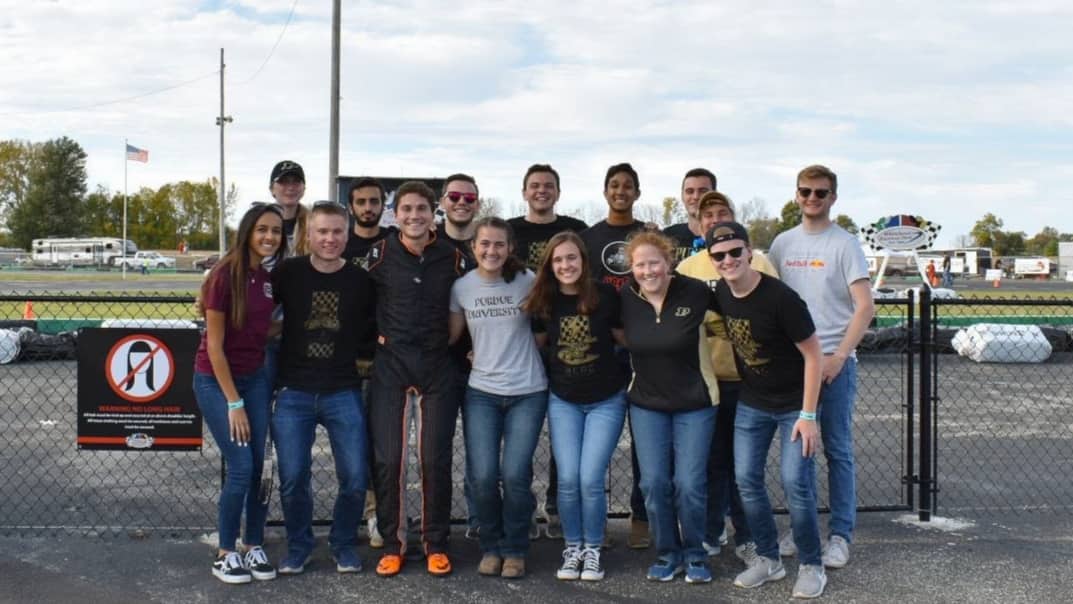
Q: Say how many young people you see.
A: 15